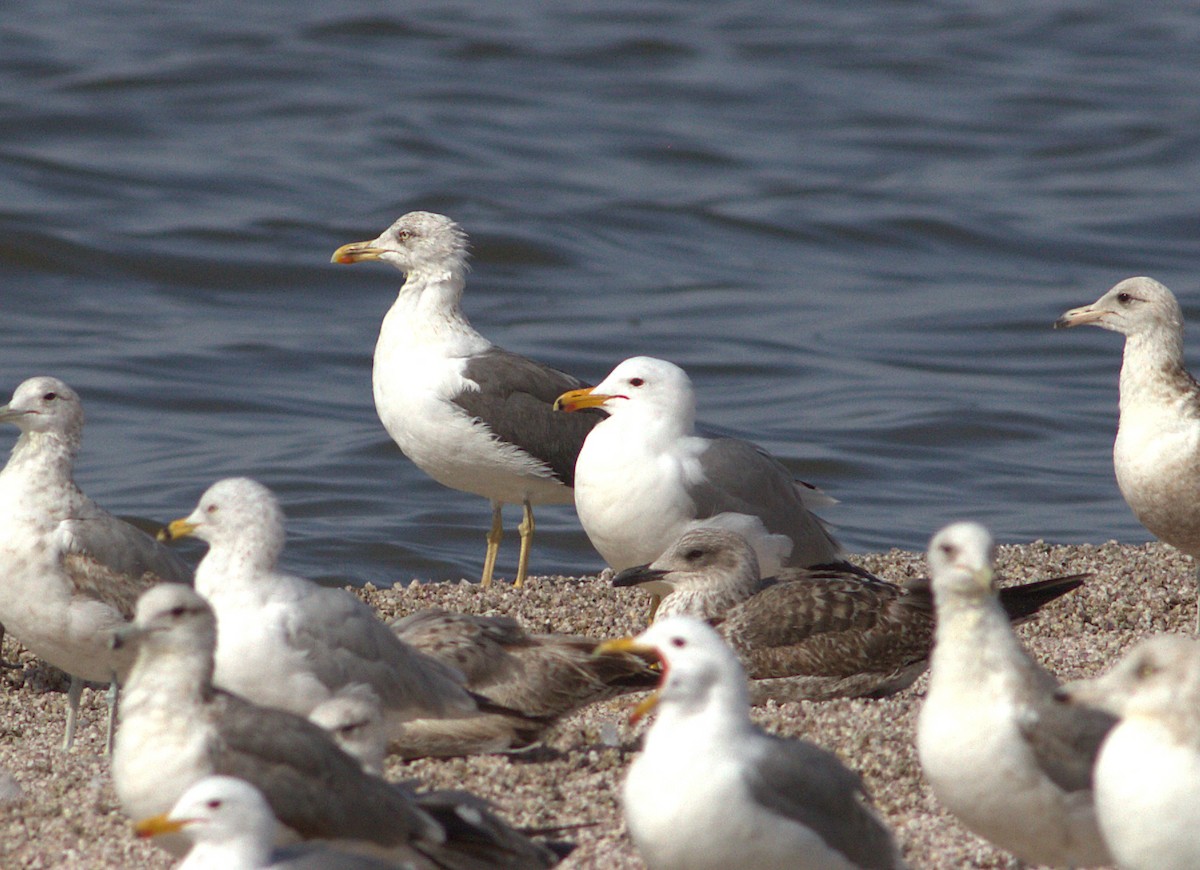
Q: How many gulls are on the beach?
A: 13